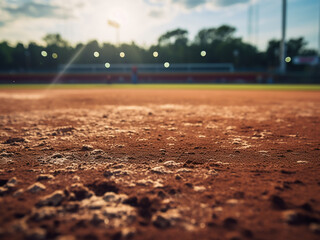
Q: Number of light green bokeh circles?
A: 9